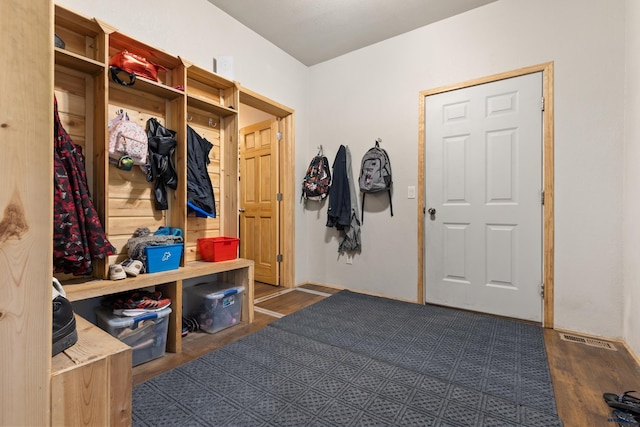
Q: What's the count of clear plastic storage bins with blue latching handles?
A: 2